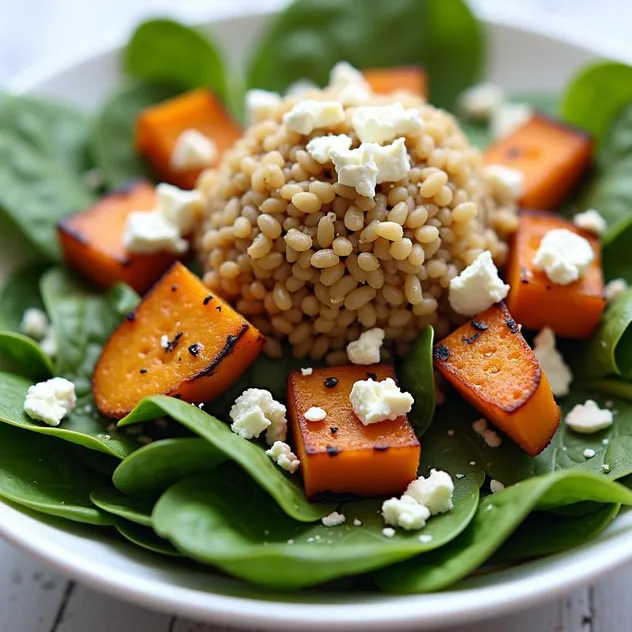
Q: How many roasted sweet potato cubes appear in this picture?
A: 8